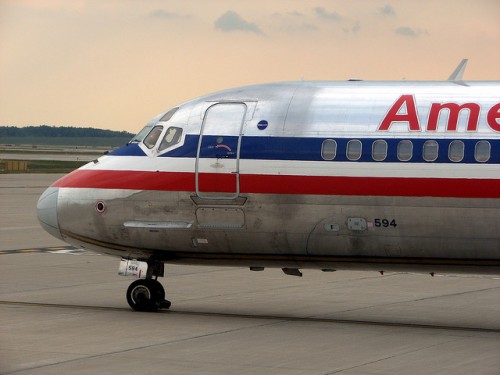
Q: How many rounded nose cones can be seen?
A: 1